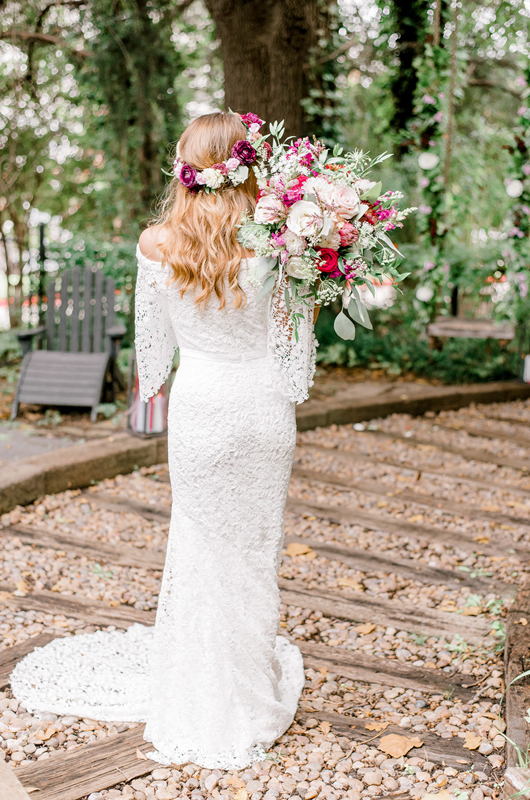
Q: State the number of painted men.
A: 0